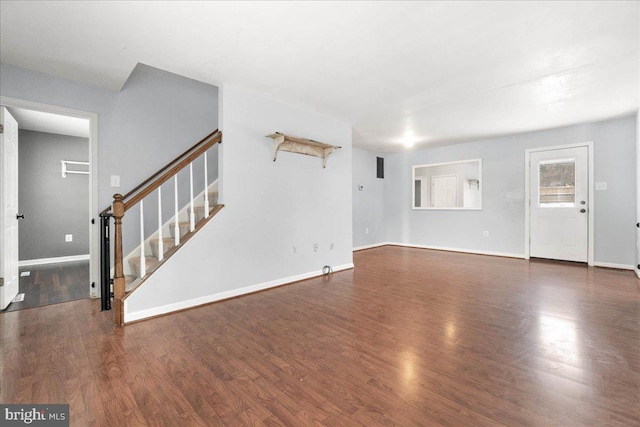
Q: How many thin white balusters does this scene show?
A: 5